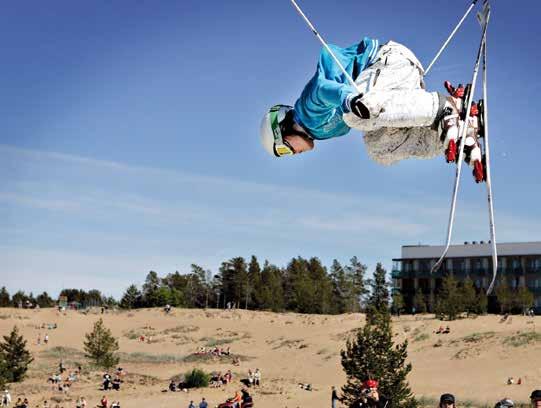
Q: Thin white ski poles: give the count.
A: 2